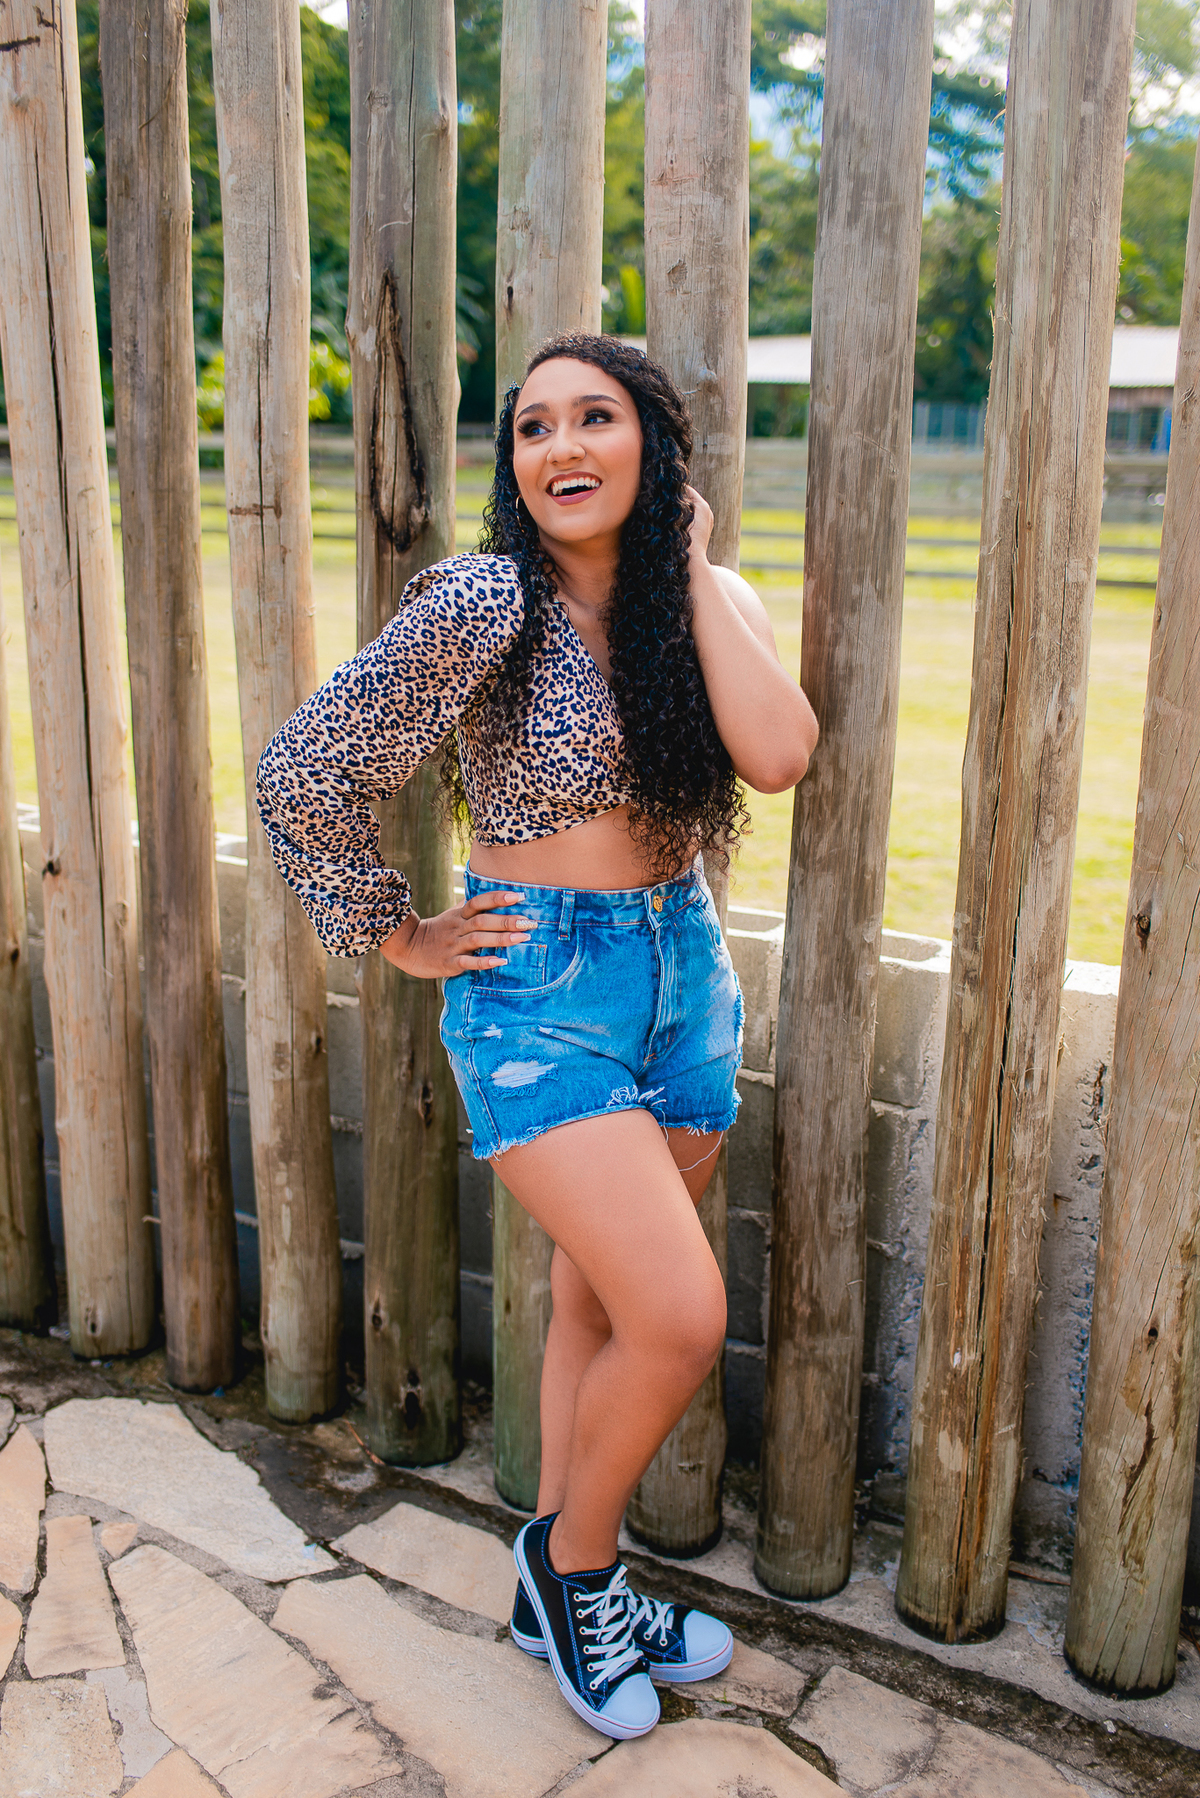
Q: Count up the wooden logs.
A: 10